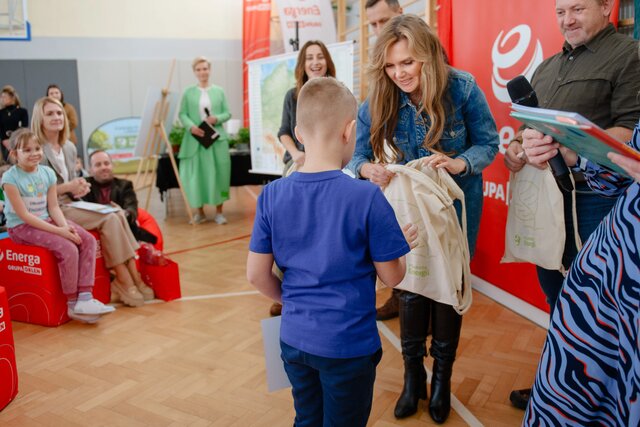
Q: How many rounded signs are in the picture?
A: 1